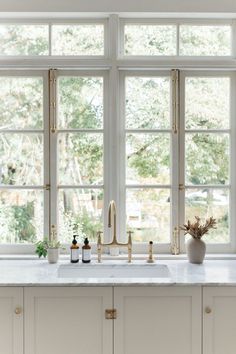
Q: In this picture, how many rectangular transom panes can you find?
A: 4